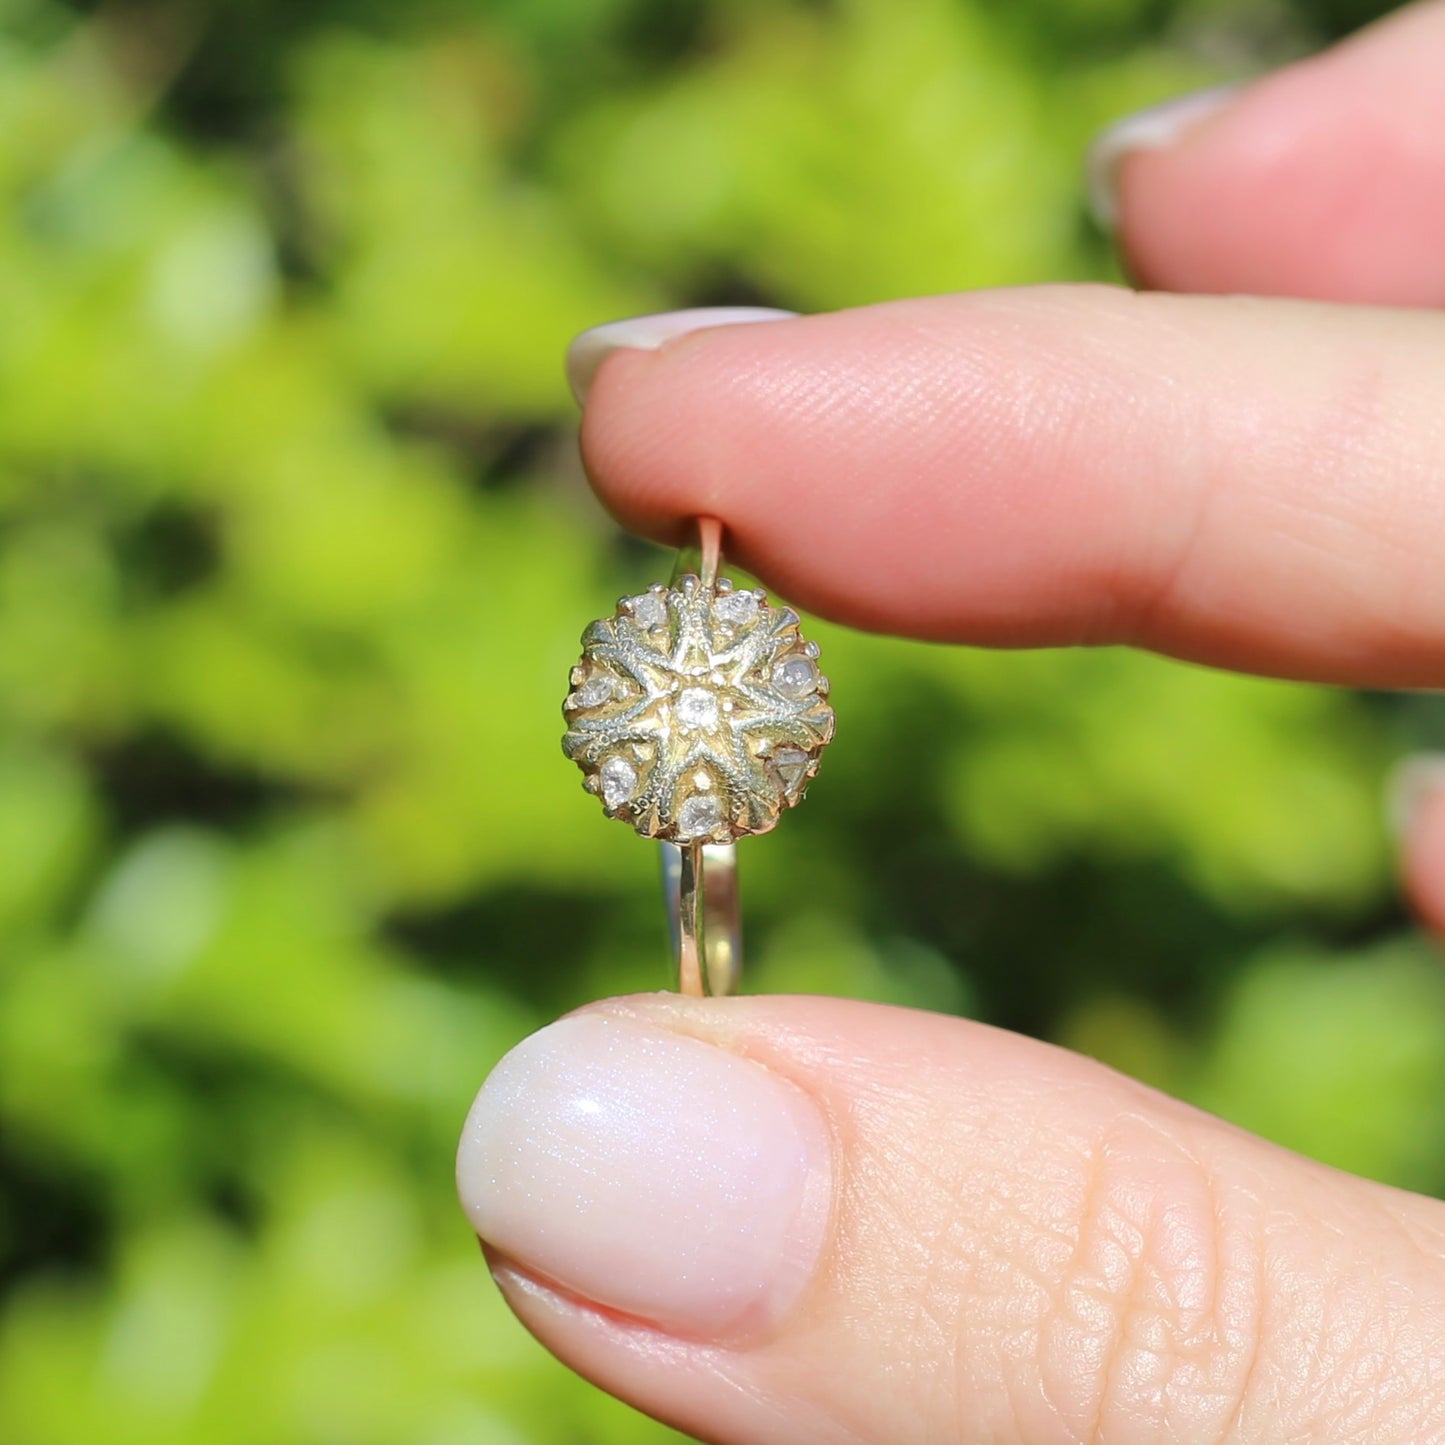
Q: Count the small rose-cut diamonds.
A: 8